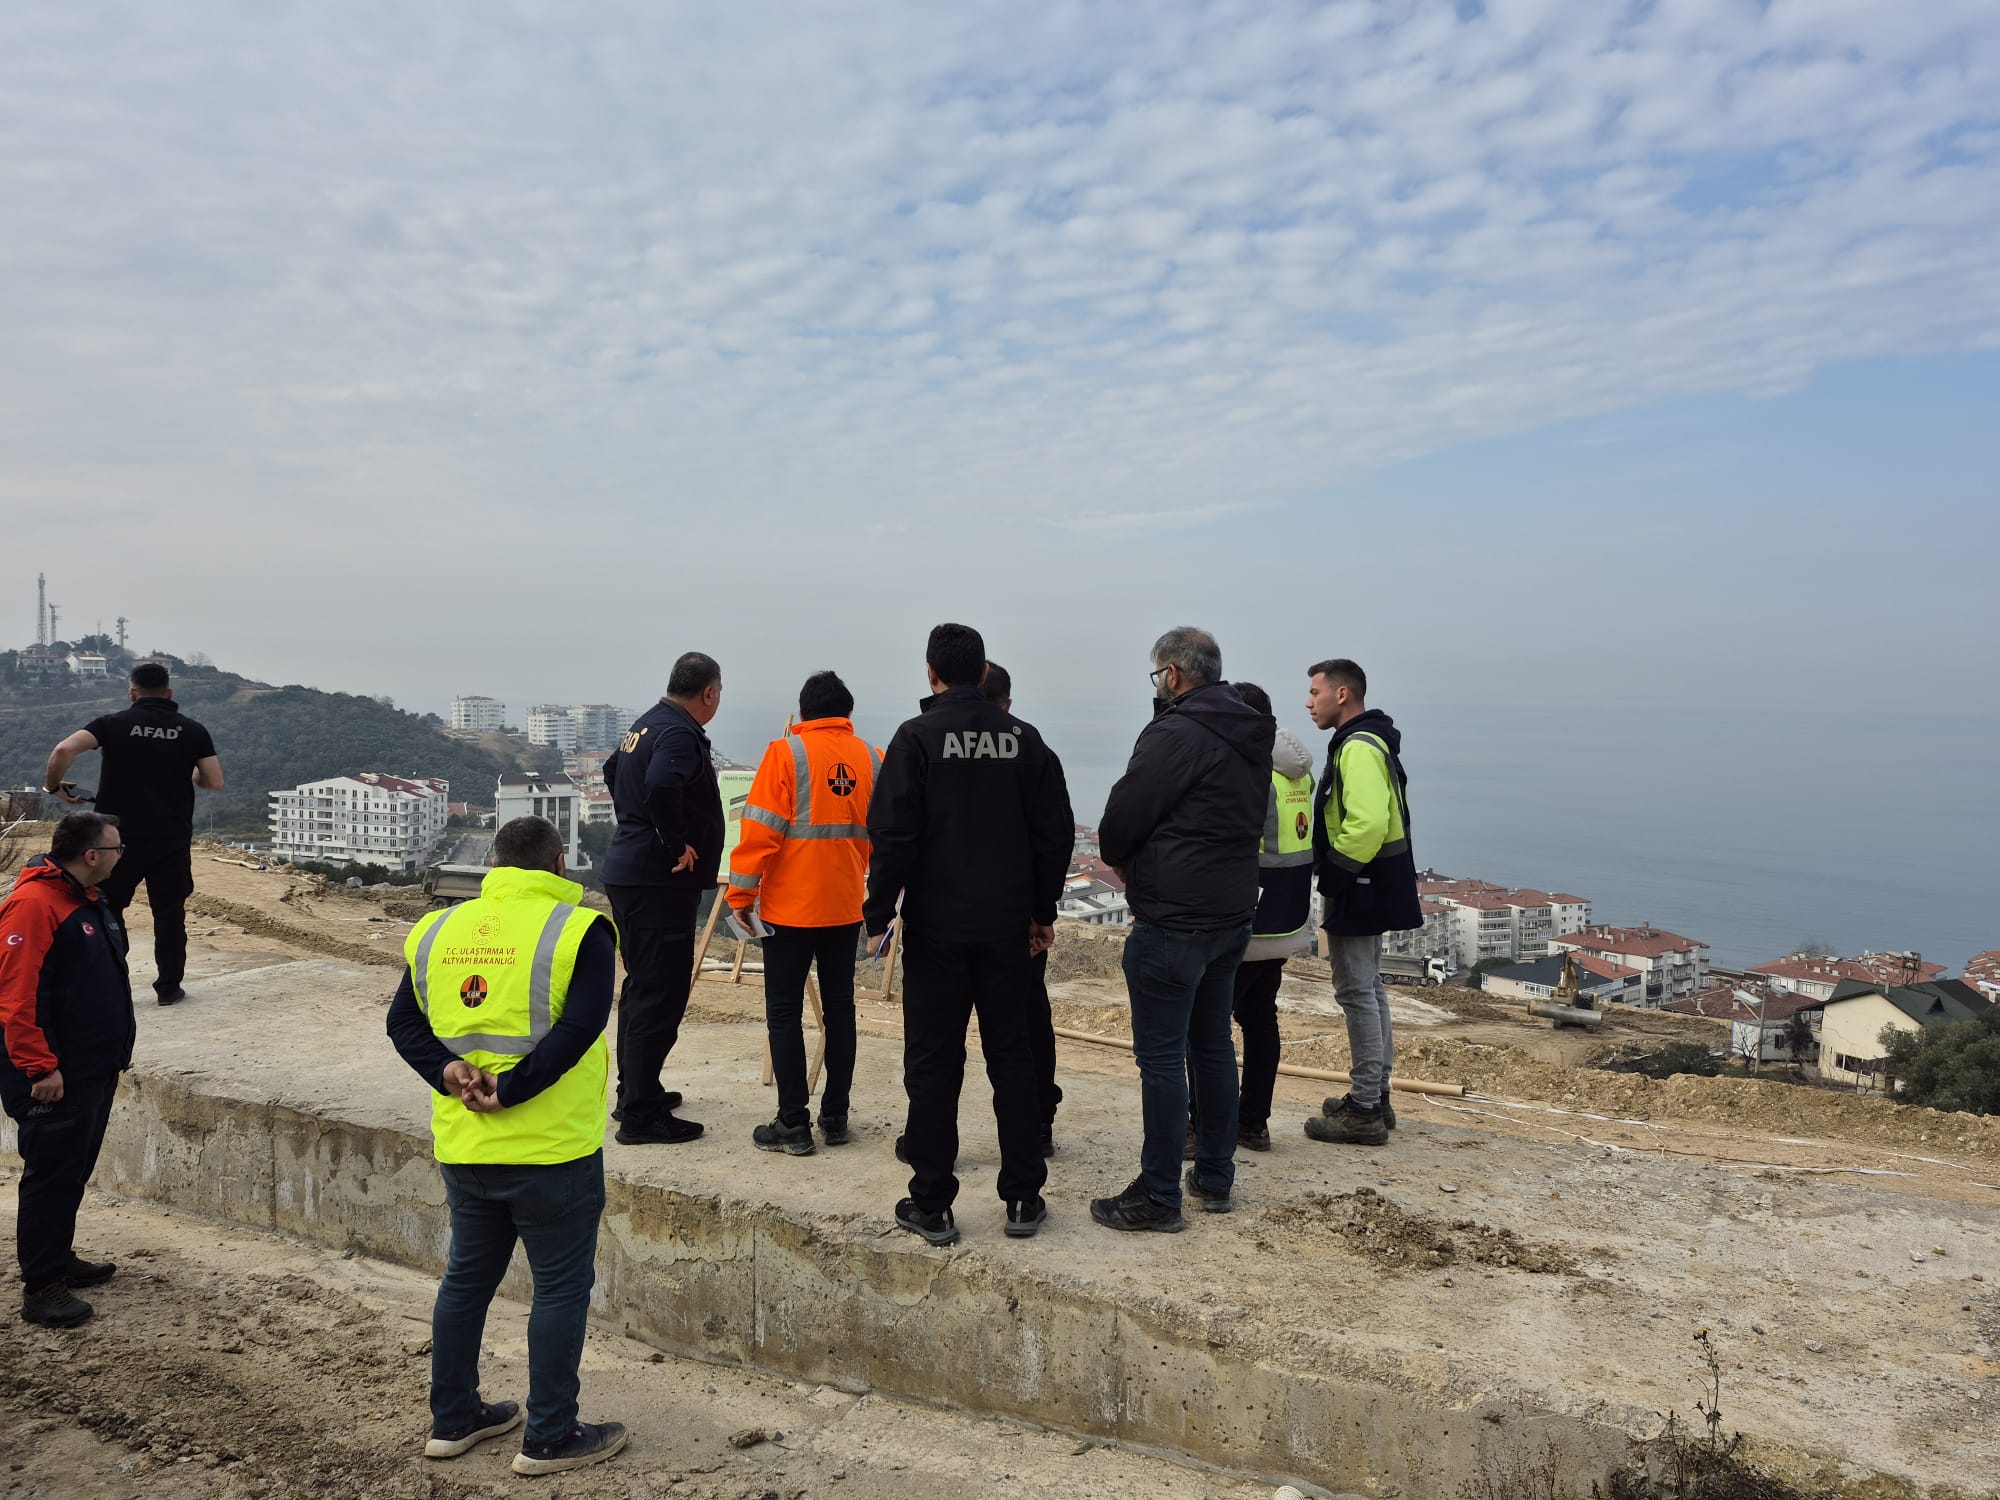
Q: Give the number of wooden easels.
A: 1